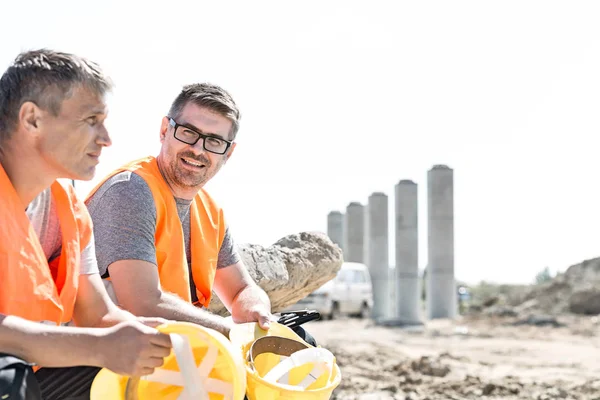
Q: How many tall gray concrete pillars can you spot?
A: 5